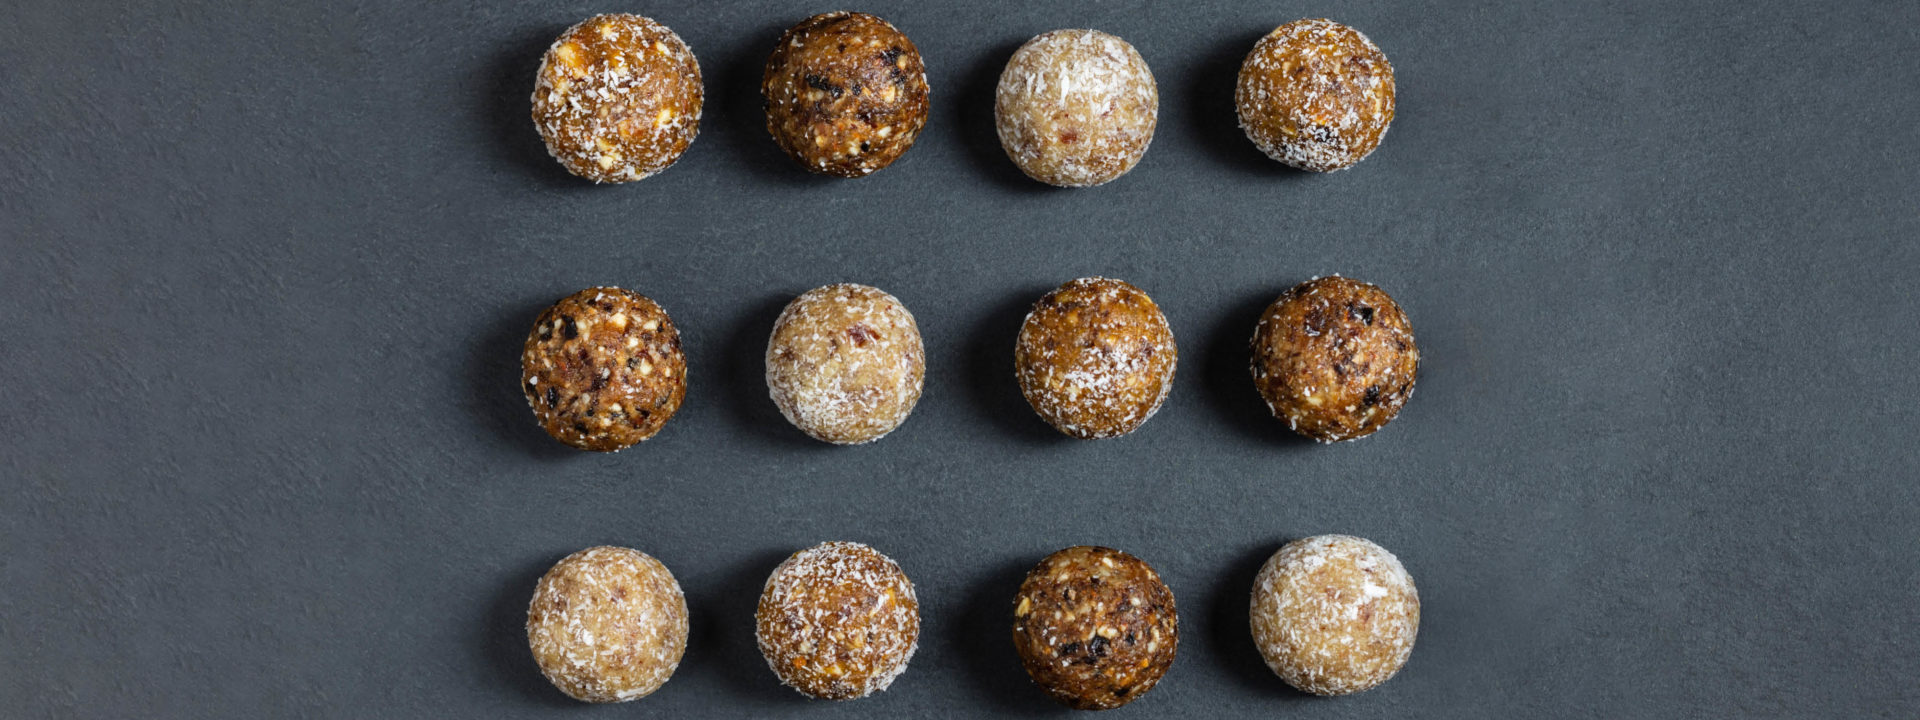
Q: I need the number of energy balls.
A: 12